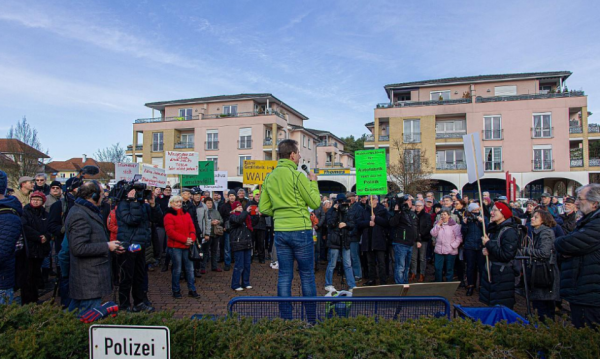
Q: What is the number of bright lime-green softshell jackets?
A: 1